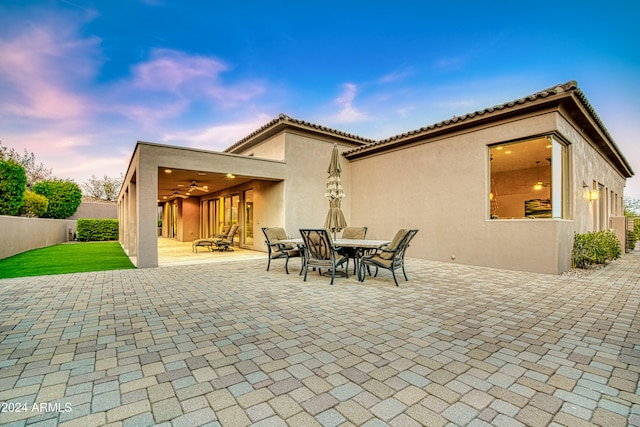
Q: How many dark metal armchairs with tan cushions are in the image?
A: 4